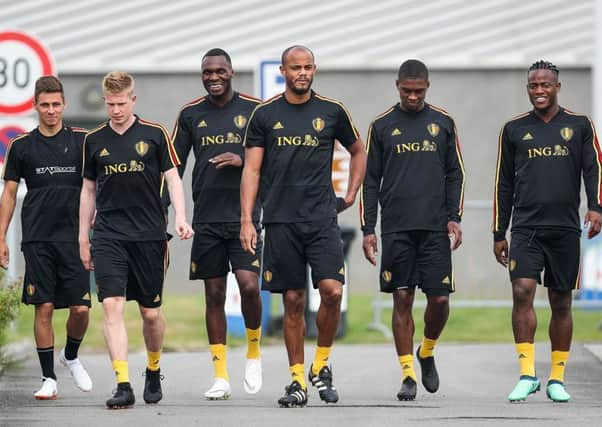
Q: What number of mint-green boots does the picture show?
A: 2